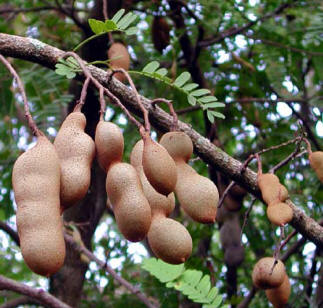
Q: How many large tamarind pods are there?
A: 6